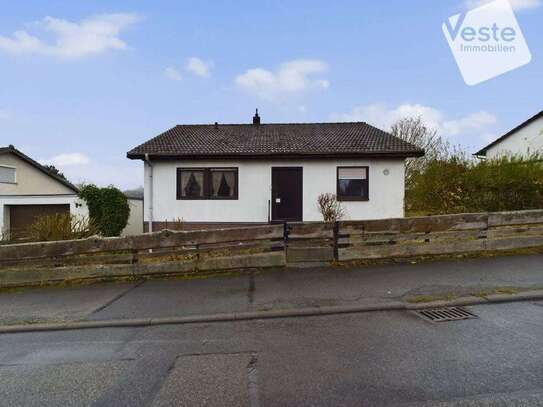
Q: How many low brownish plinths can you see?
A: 1